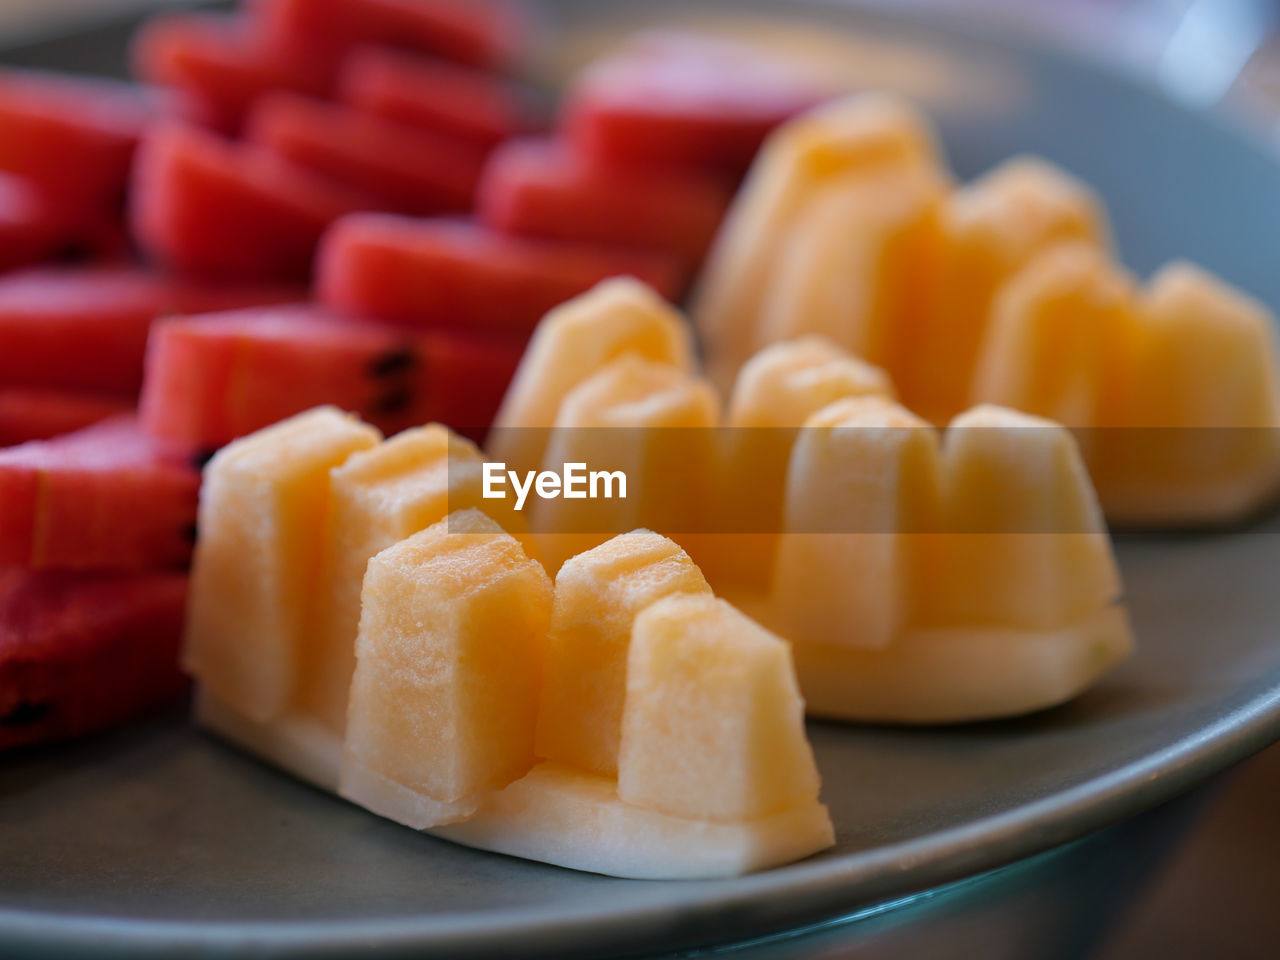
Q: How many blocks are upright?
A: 15